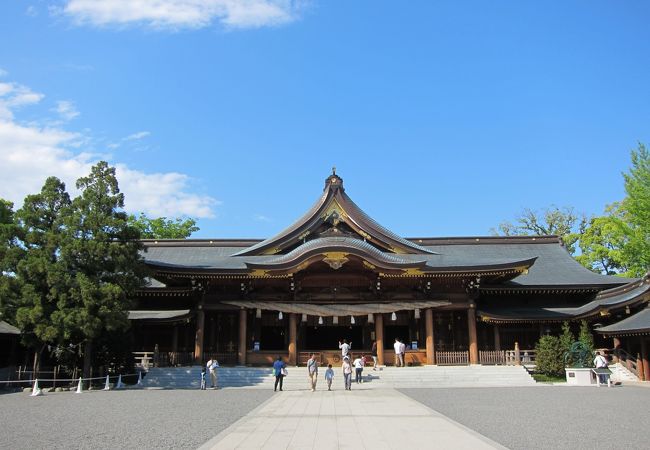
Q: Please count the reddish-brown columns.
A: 6